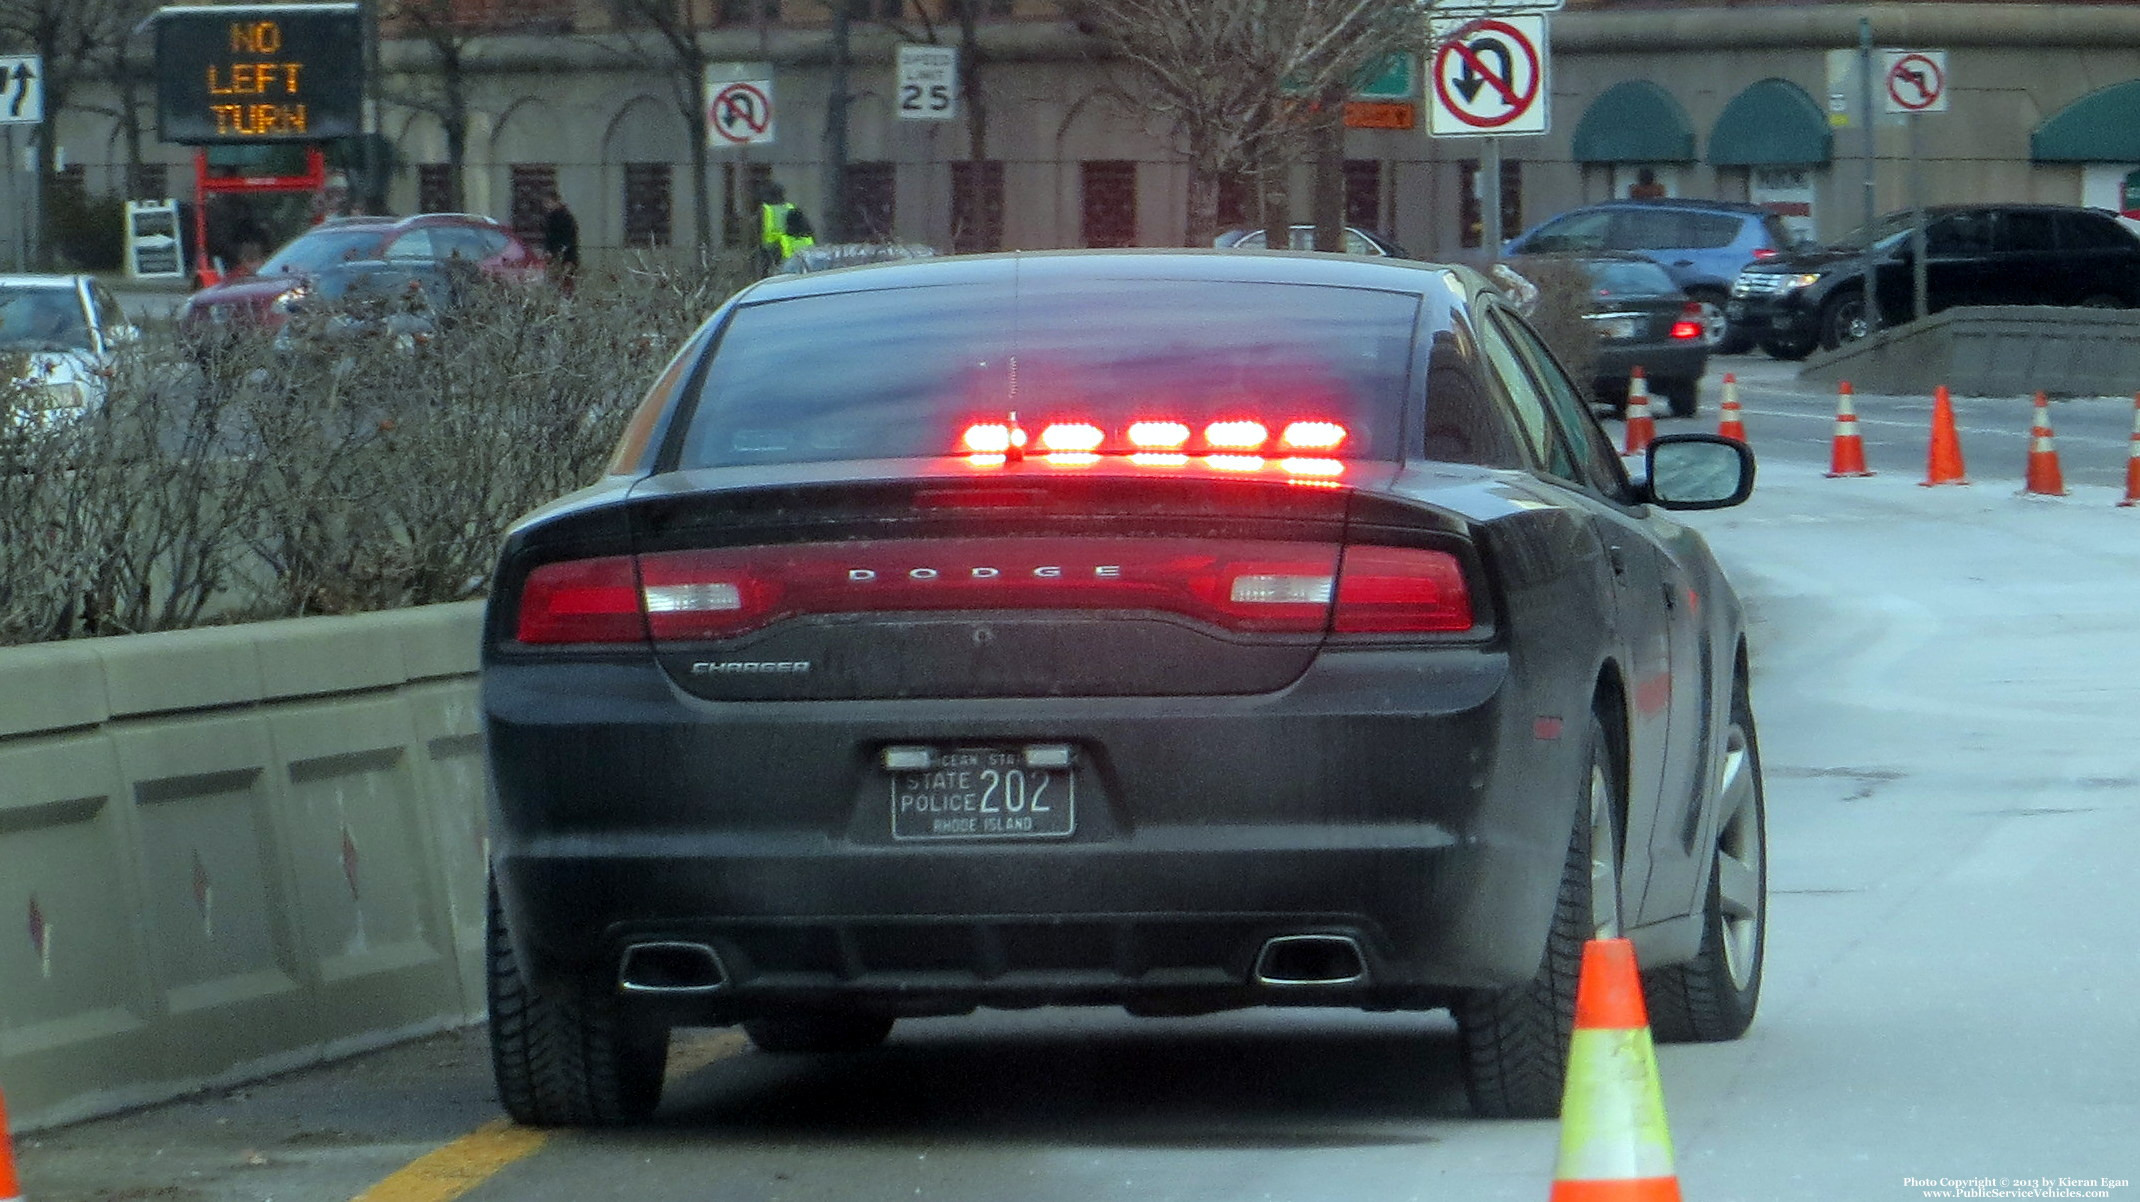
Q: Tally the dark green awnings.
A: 3